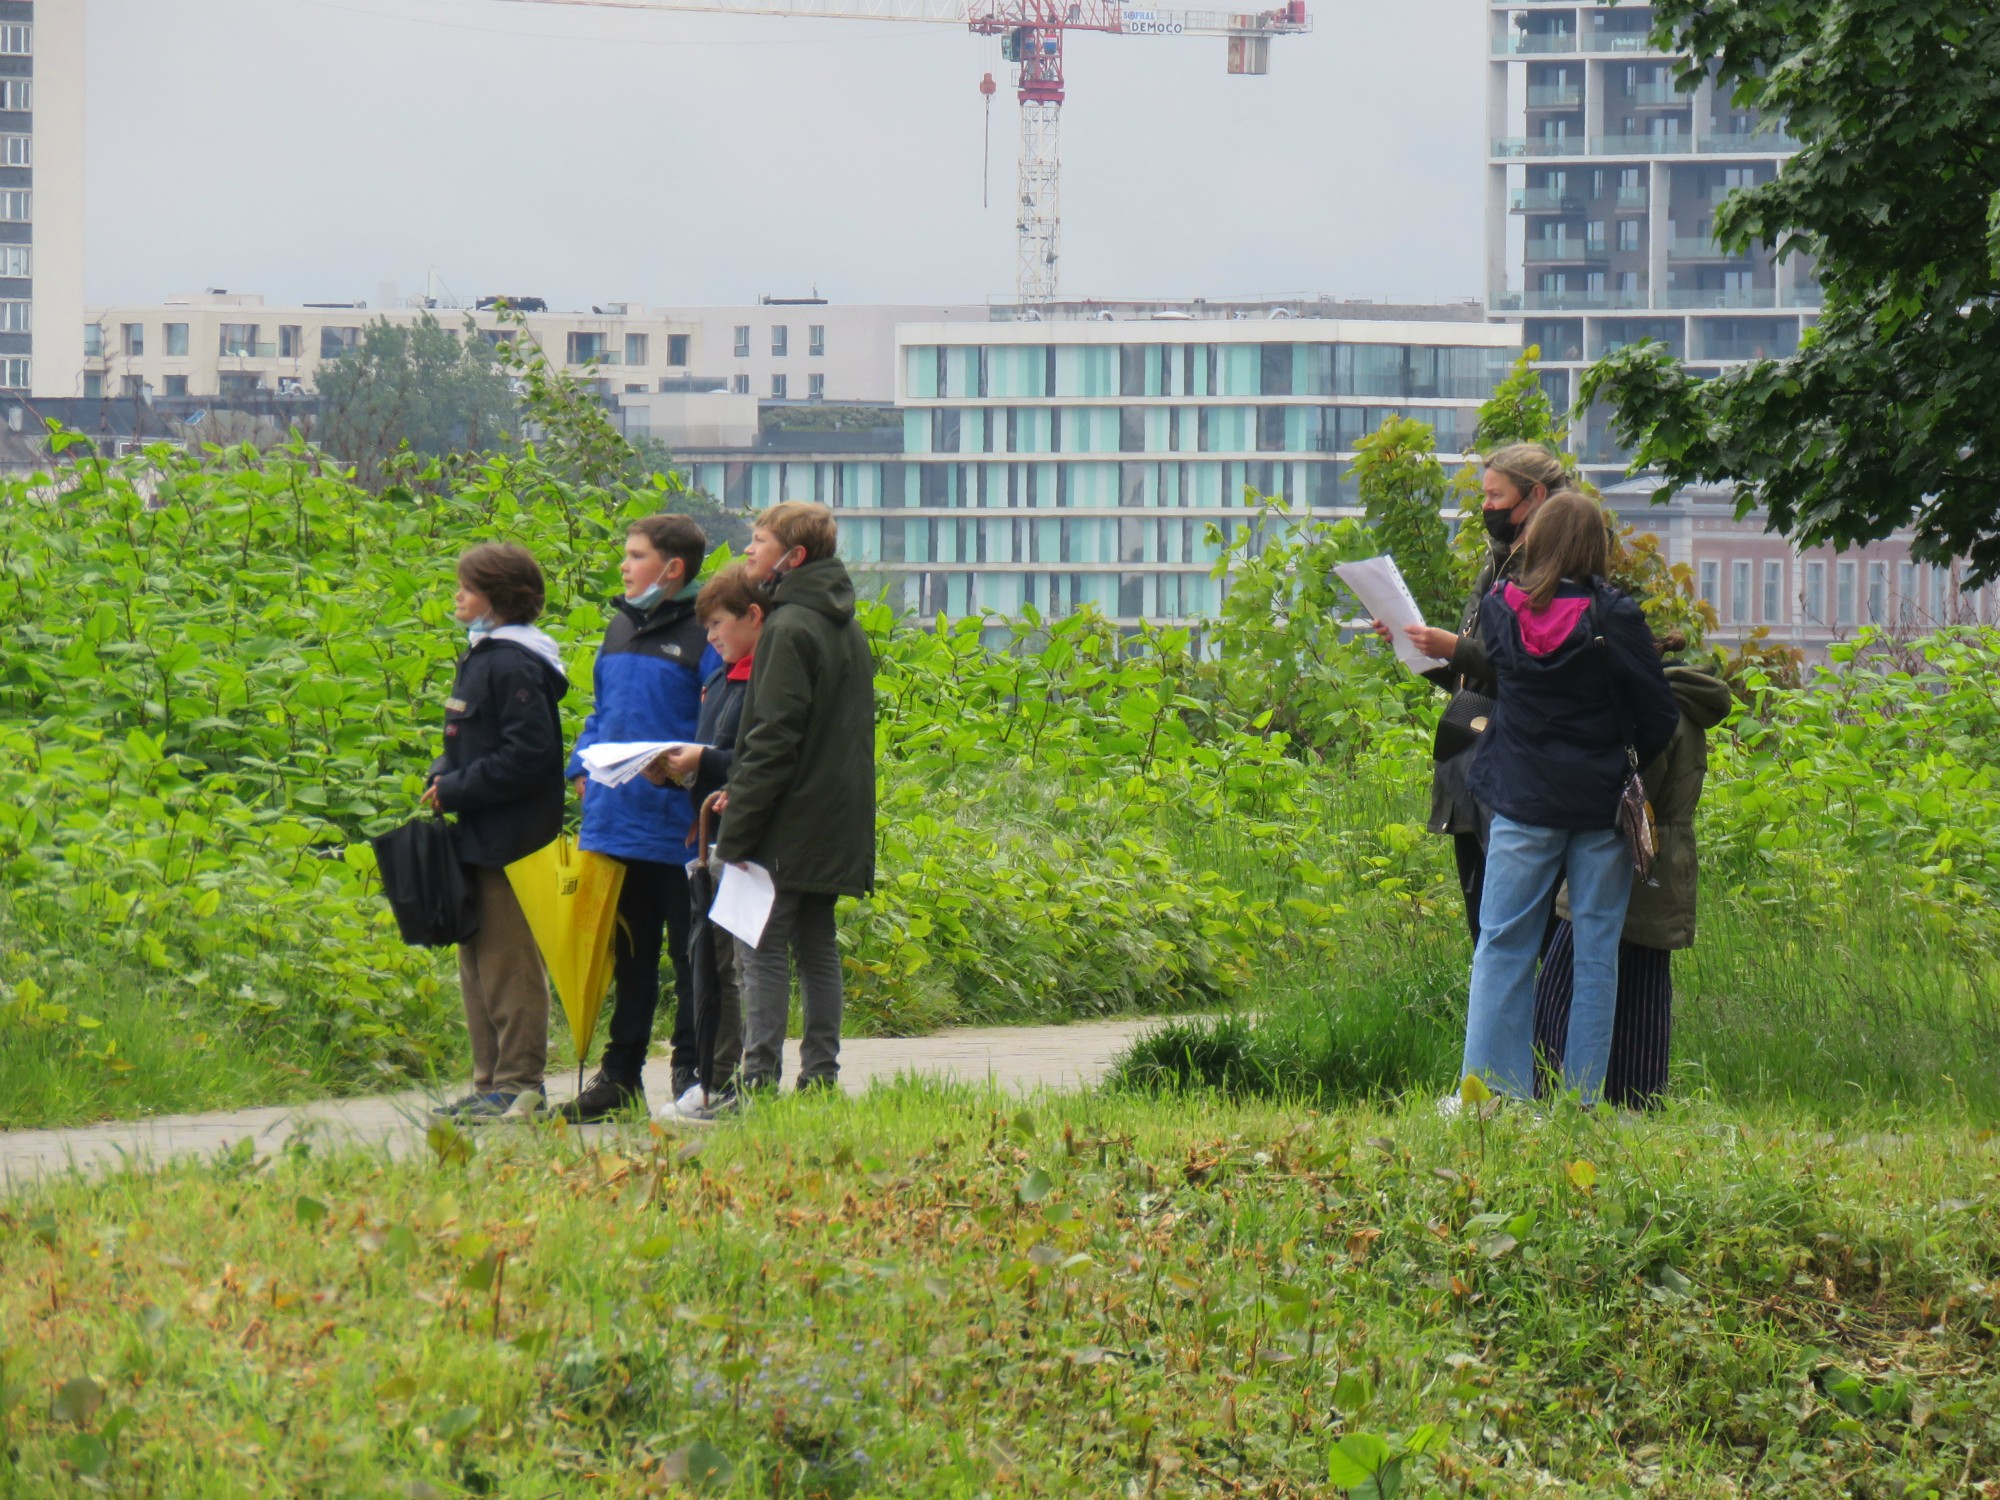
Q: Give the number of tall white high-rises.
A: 2